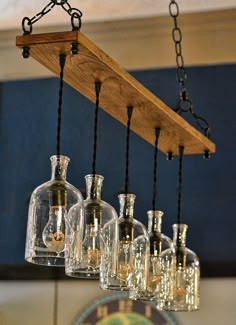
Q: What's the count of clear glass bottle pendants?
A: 5